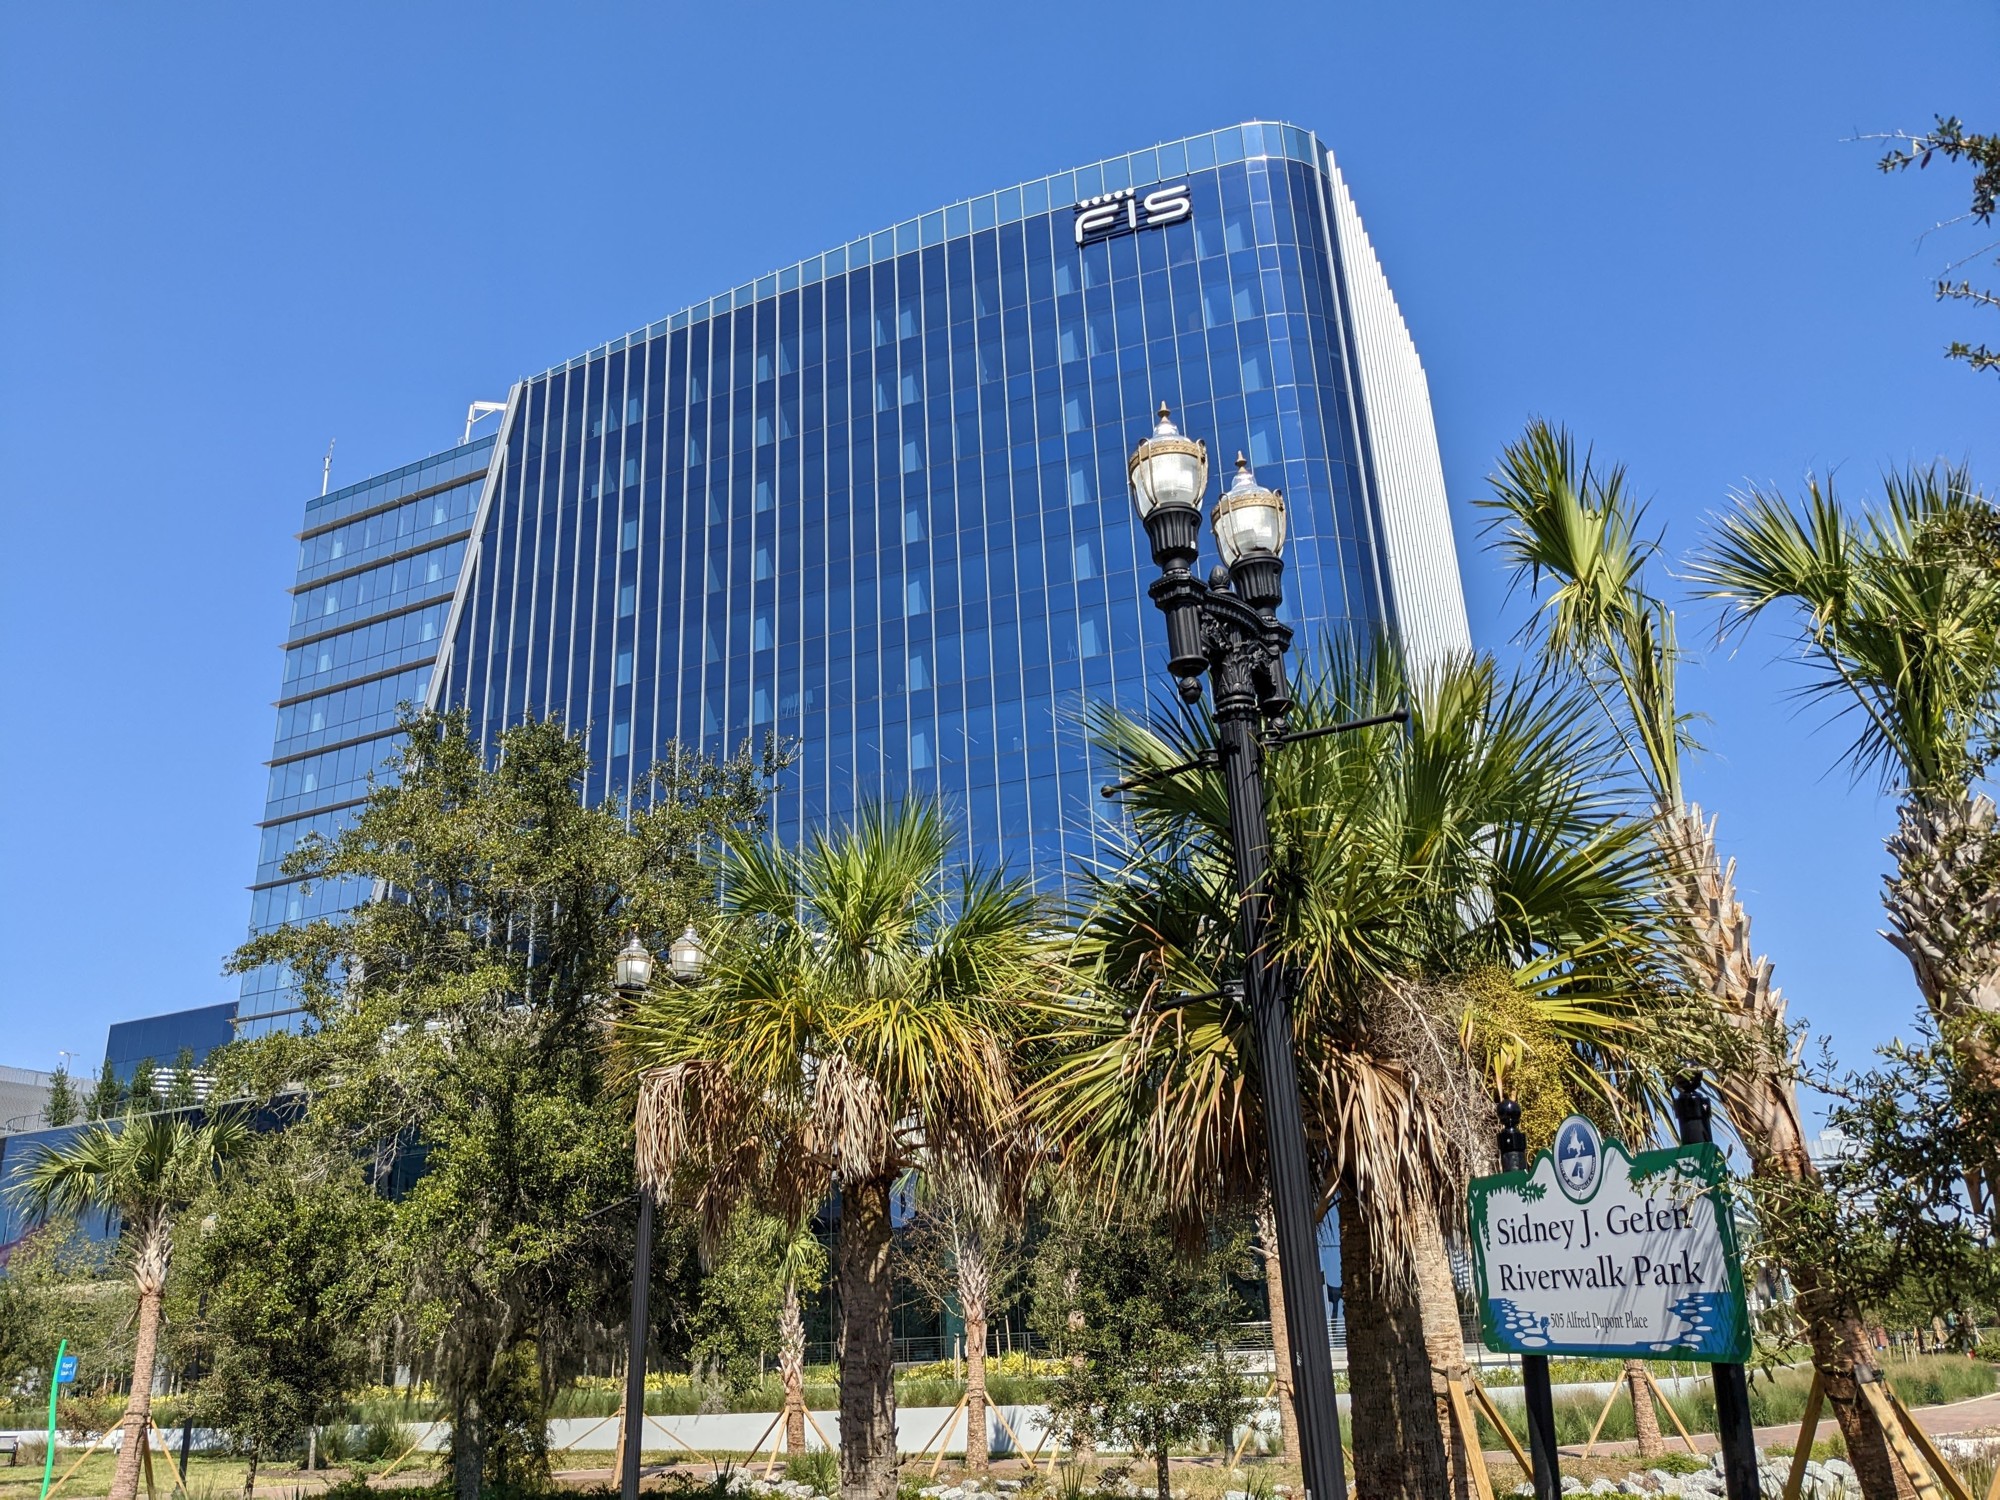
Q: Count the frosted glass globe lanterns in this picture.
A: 4